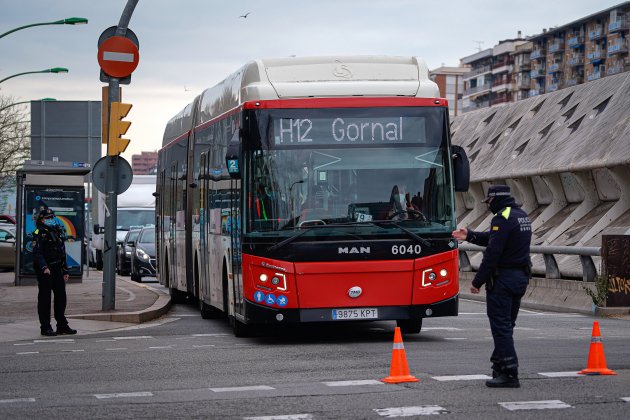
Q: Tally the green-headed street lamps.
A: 3